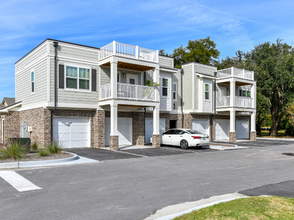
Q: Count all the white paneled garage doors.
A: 6